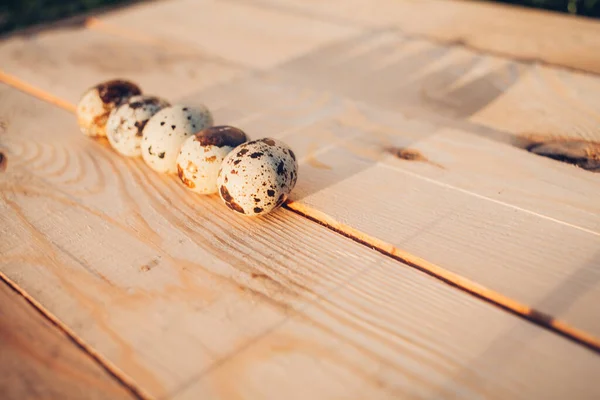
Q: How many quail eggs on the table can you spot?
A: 5